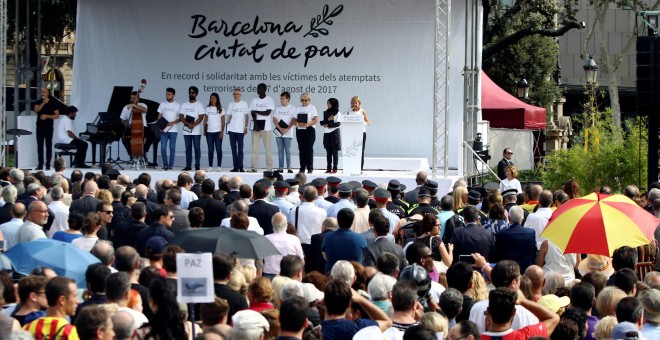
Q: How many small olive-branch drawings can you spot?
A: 2